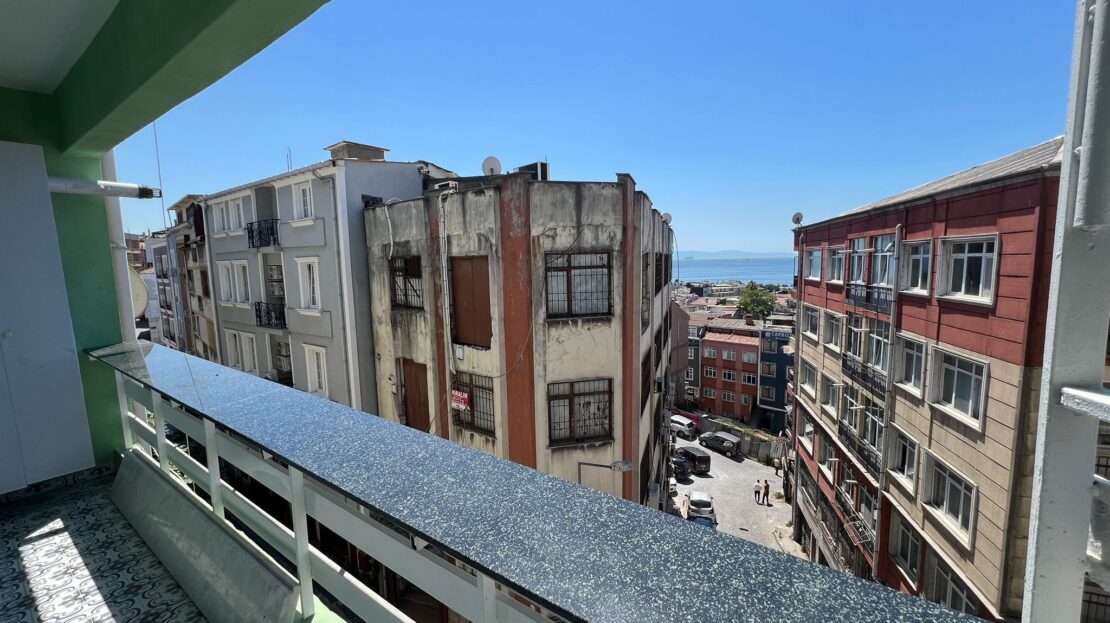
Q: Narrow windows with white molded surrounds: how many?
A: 9